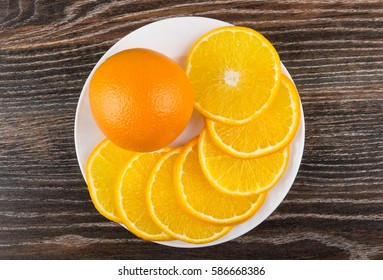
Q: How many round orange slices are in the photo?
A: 7